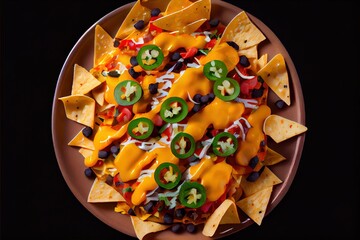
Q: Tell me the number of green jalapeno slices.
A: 10